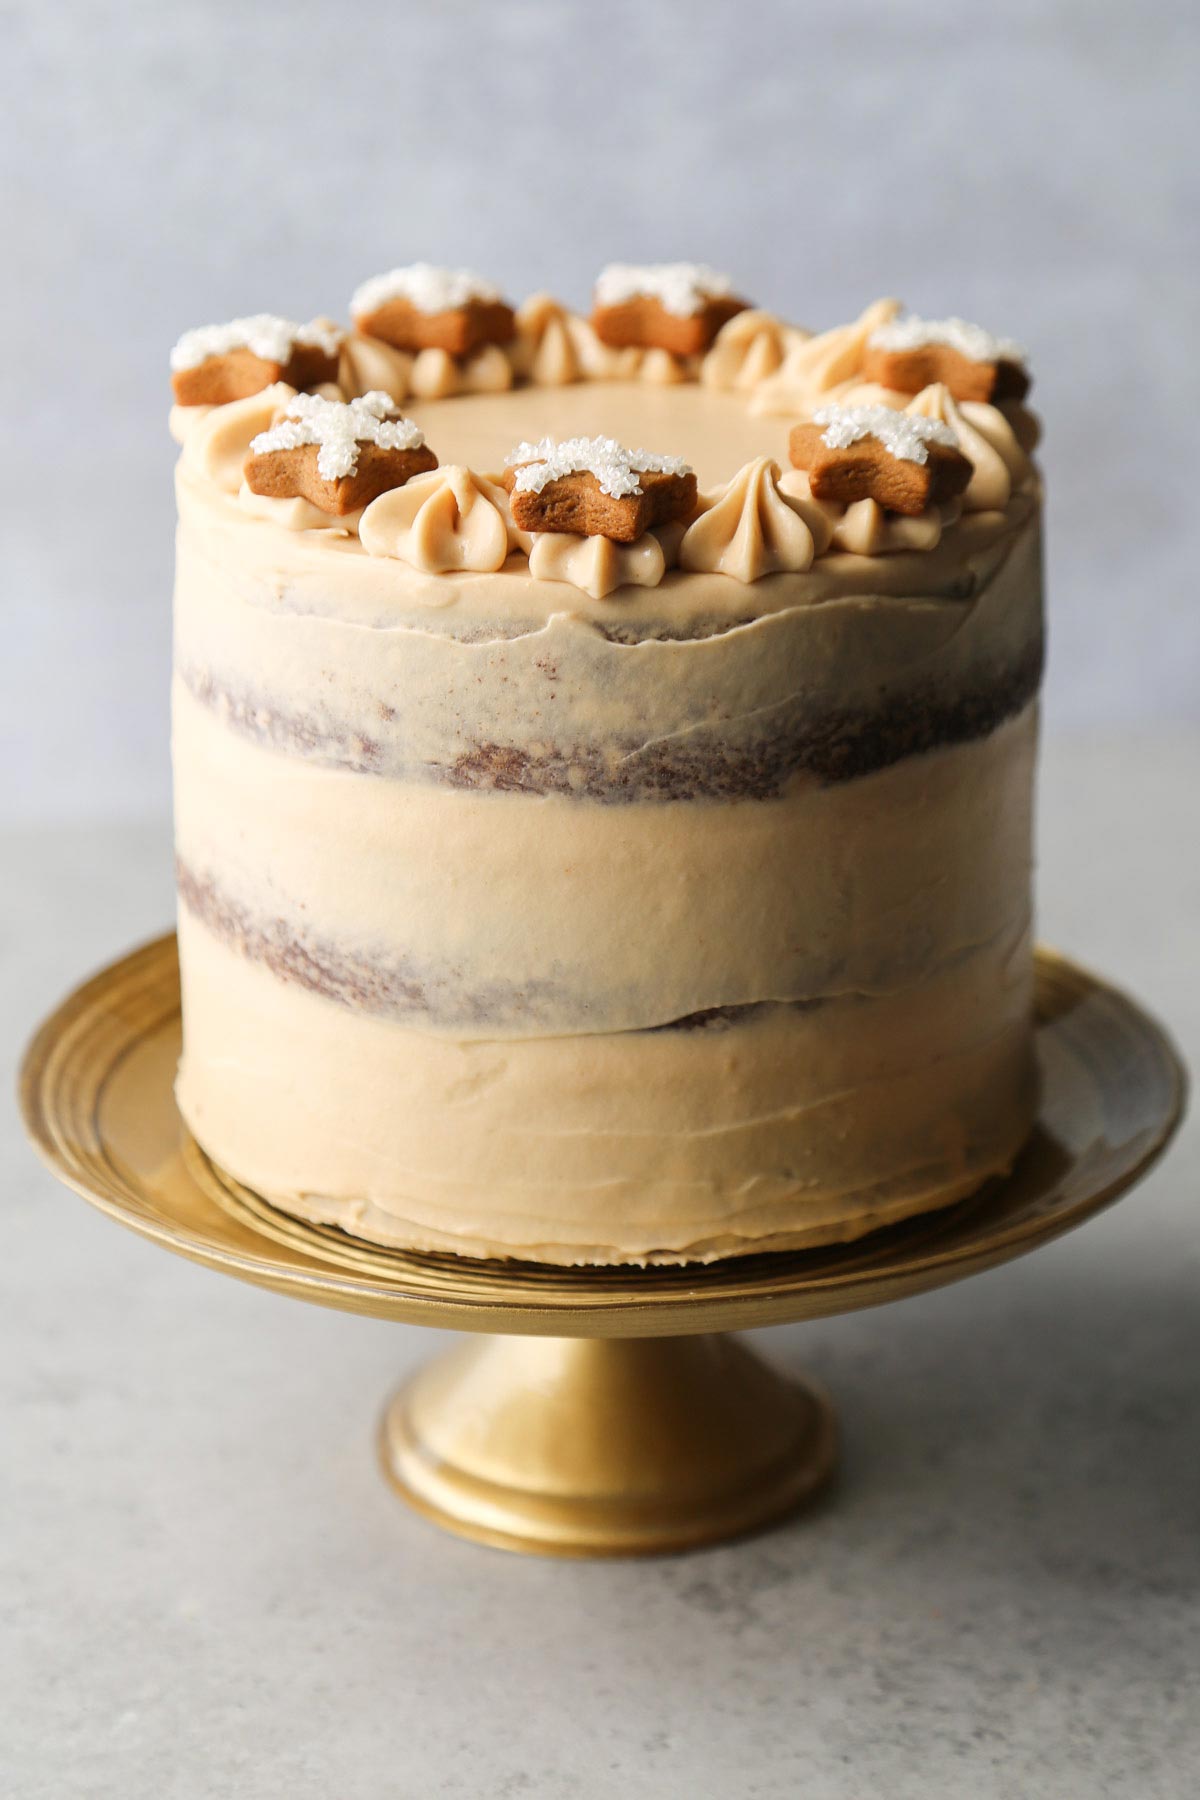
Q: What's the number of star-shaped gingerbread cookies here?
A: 7